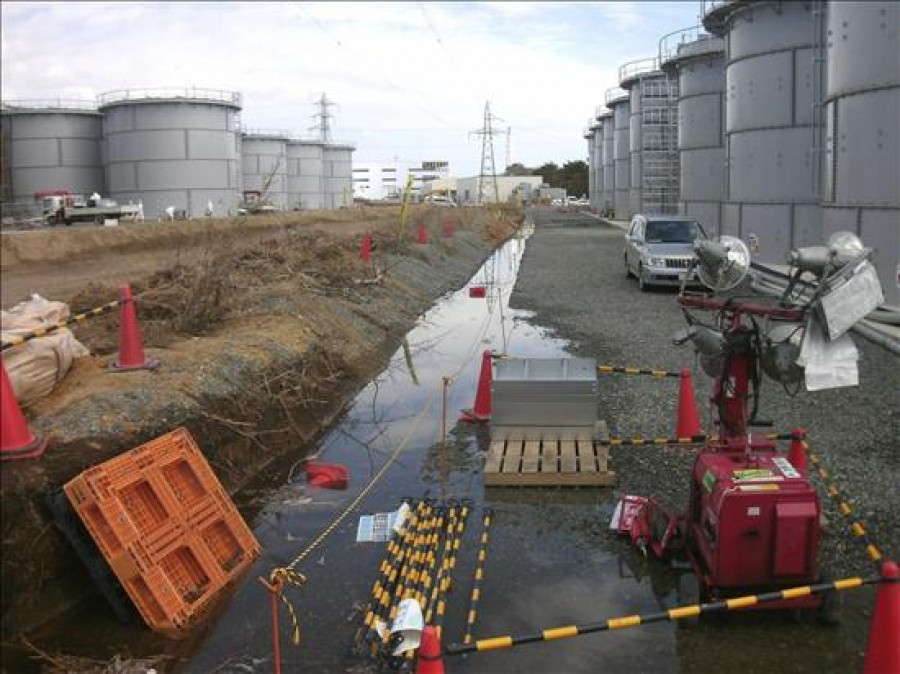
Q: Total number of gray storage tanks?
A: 13